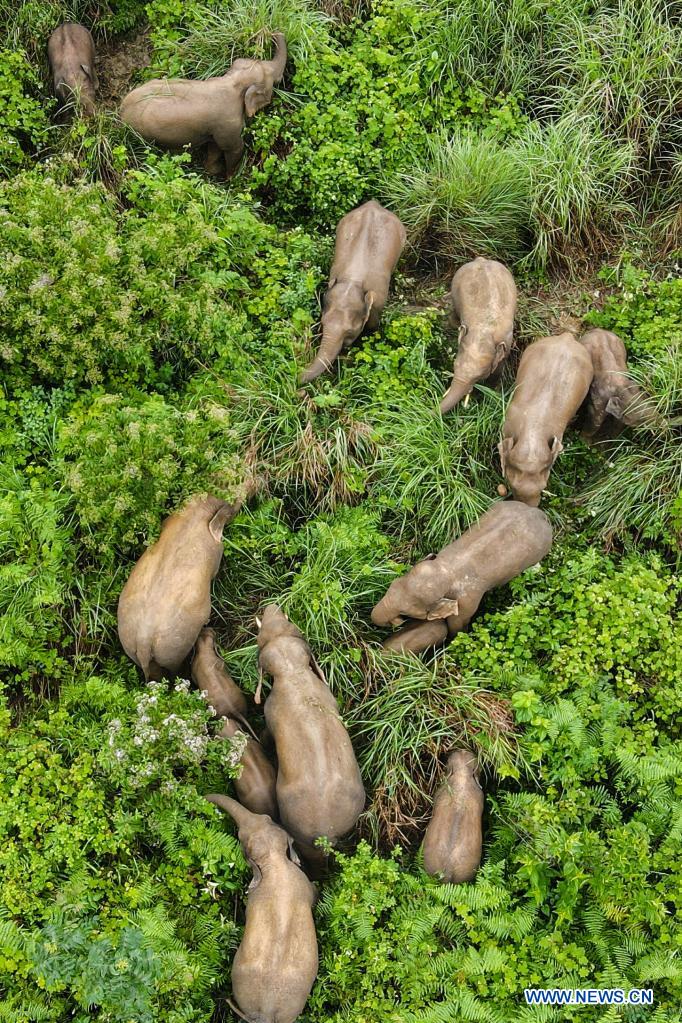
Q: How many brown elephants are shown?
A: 14